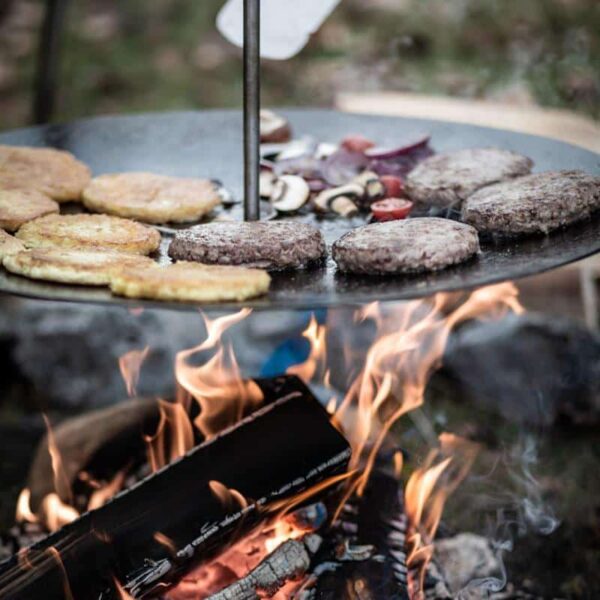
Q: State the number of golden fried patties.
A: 7